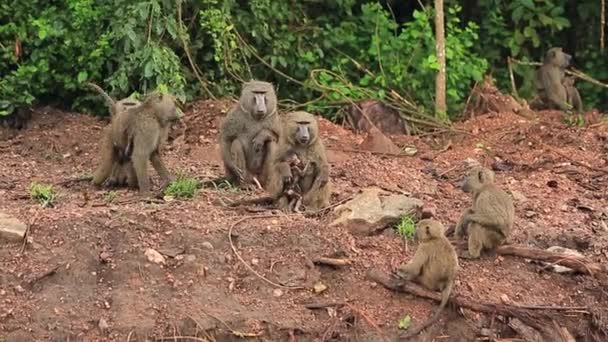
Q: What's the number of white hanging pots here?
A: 0